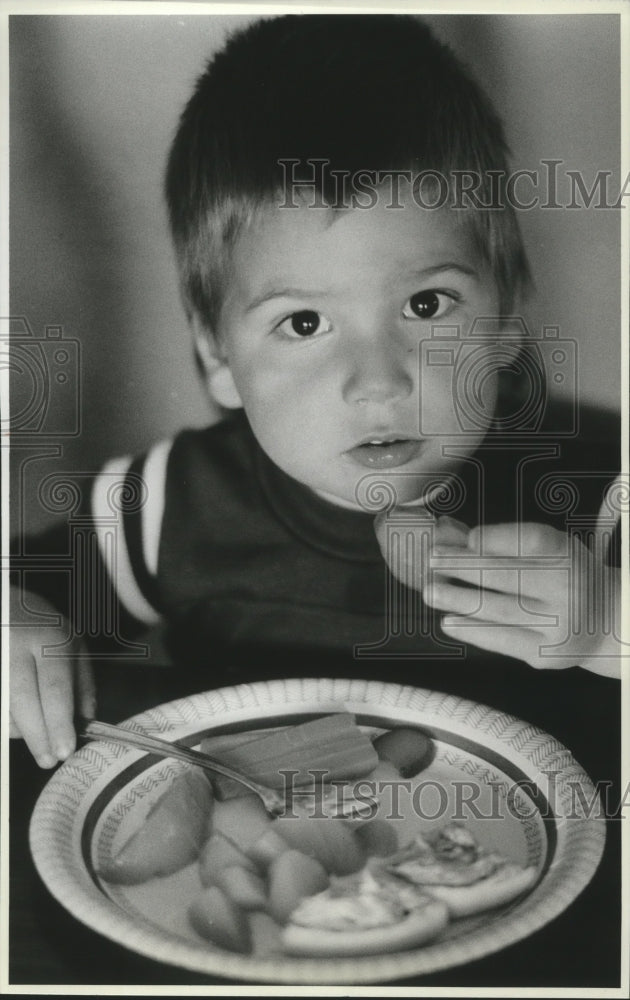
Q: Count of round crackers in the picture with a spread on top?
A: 2